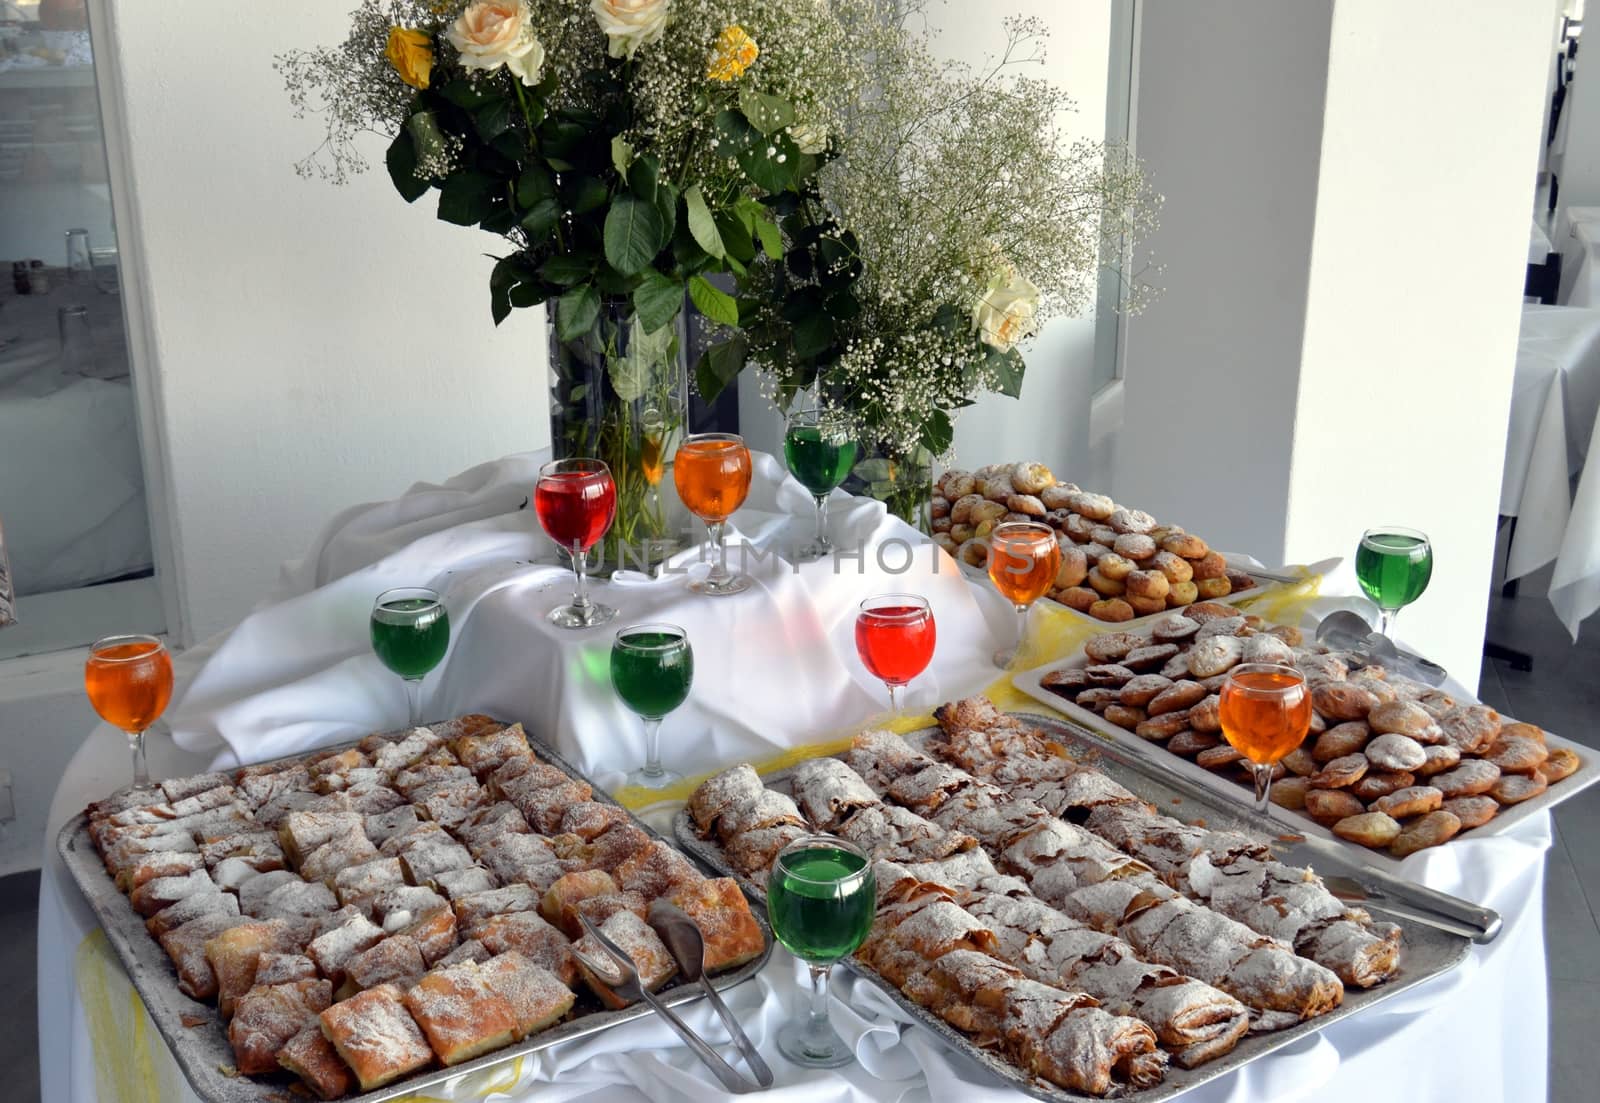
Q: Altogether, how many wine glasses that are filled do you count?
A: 11